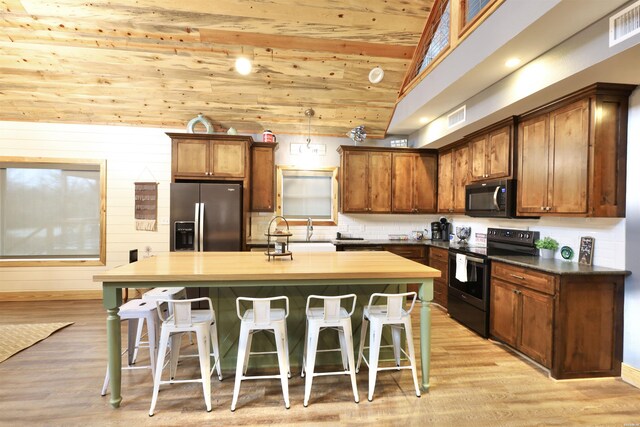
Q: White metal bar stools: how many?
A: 6